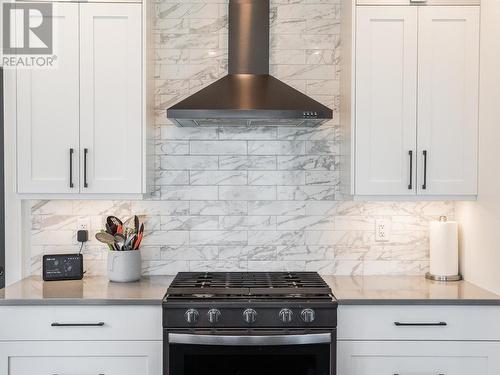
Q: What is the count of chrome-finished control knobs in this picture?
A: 5